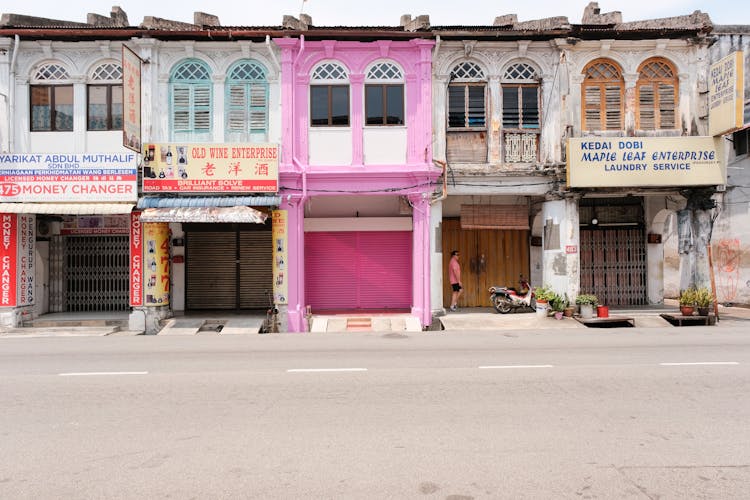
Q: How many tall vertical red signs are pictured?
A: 2